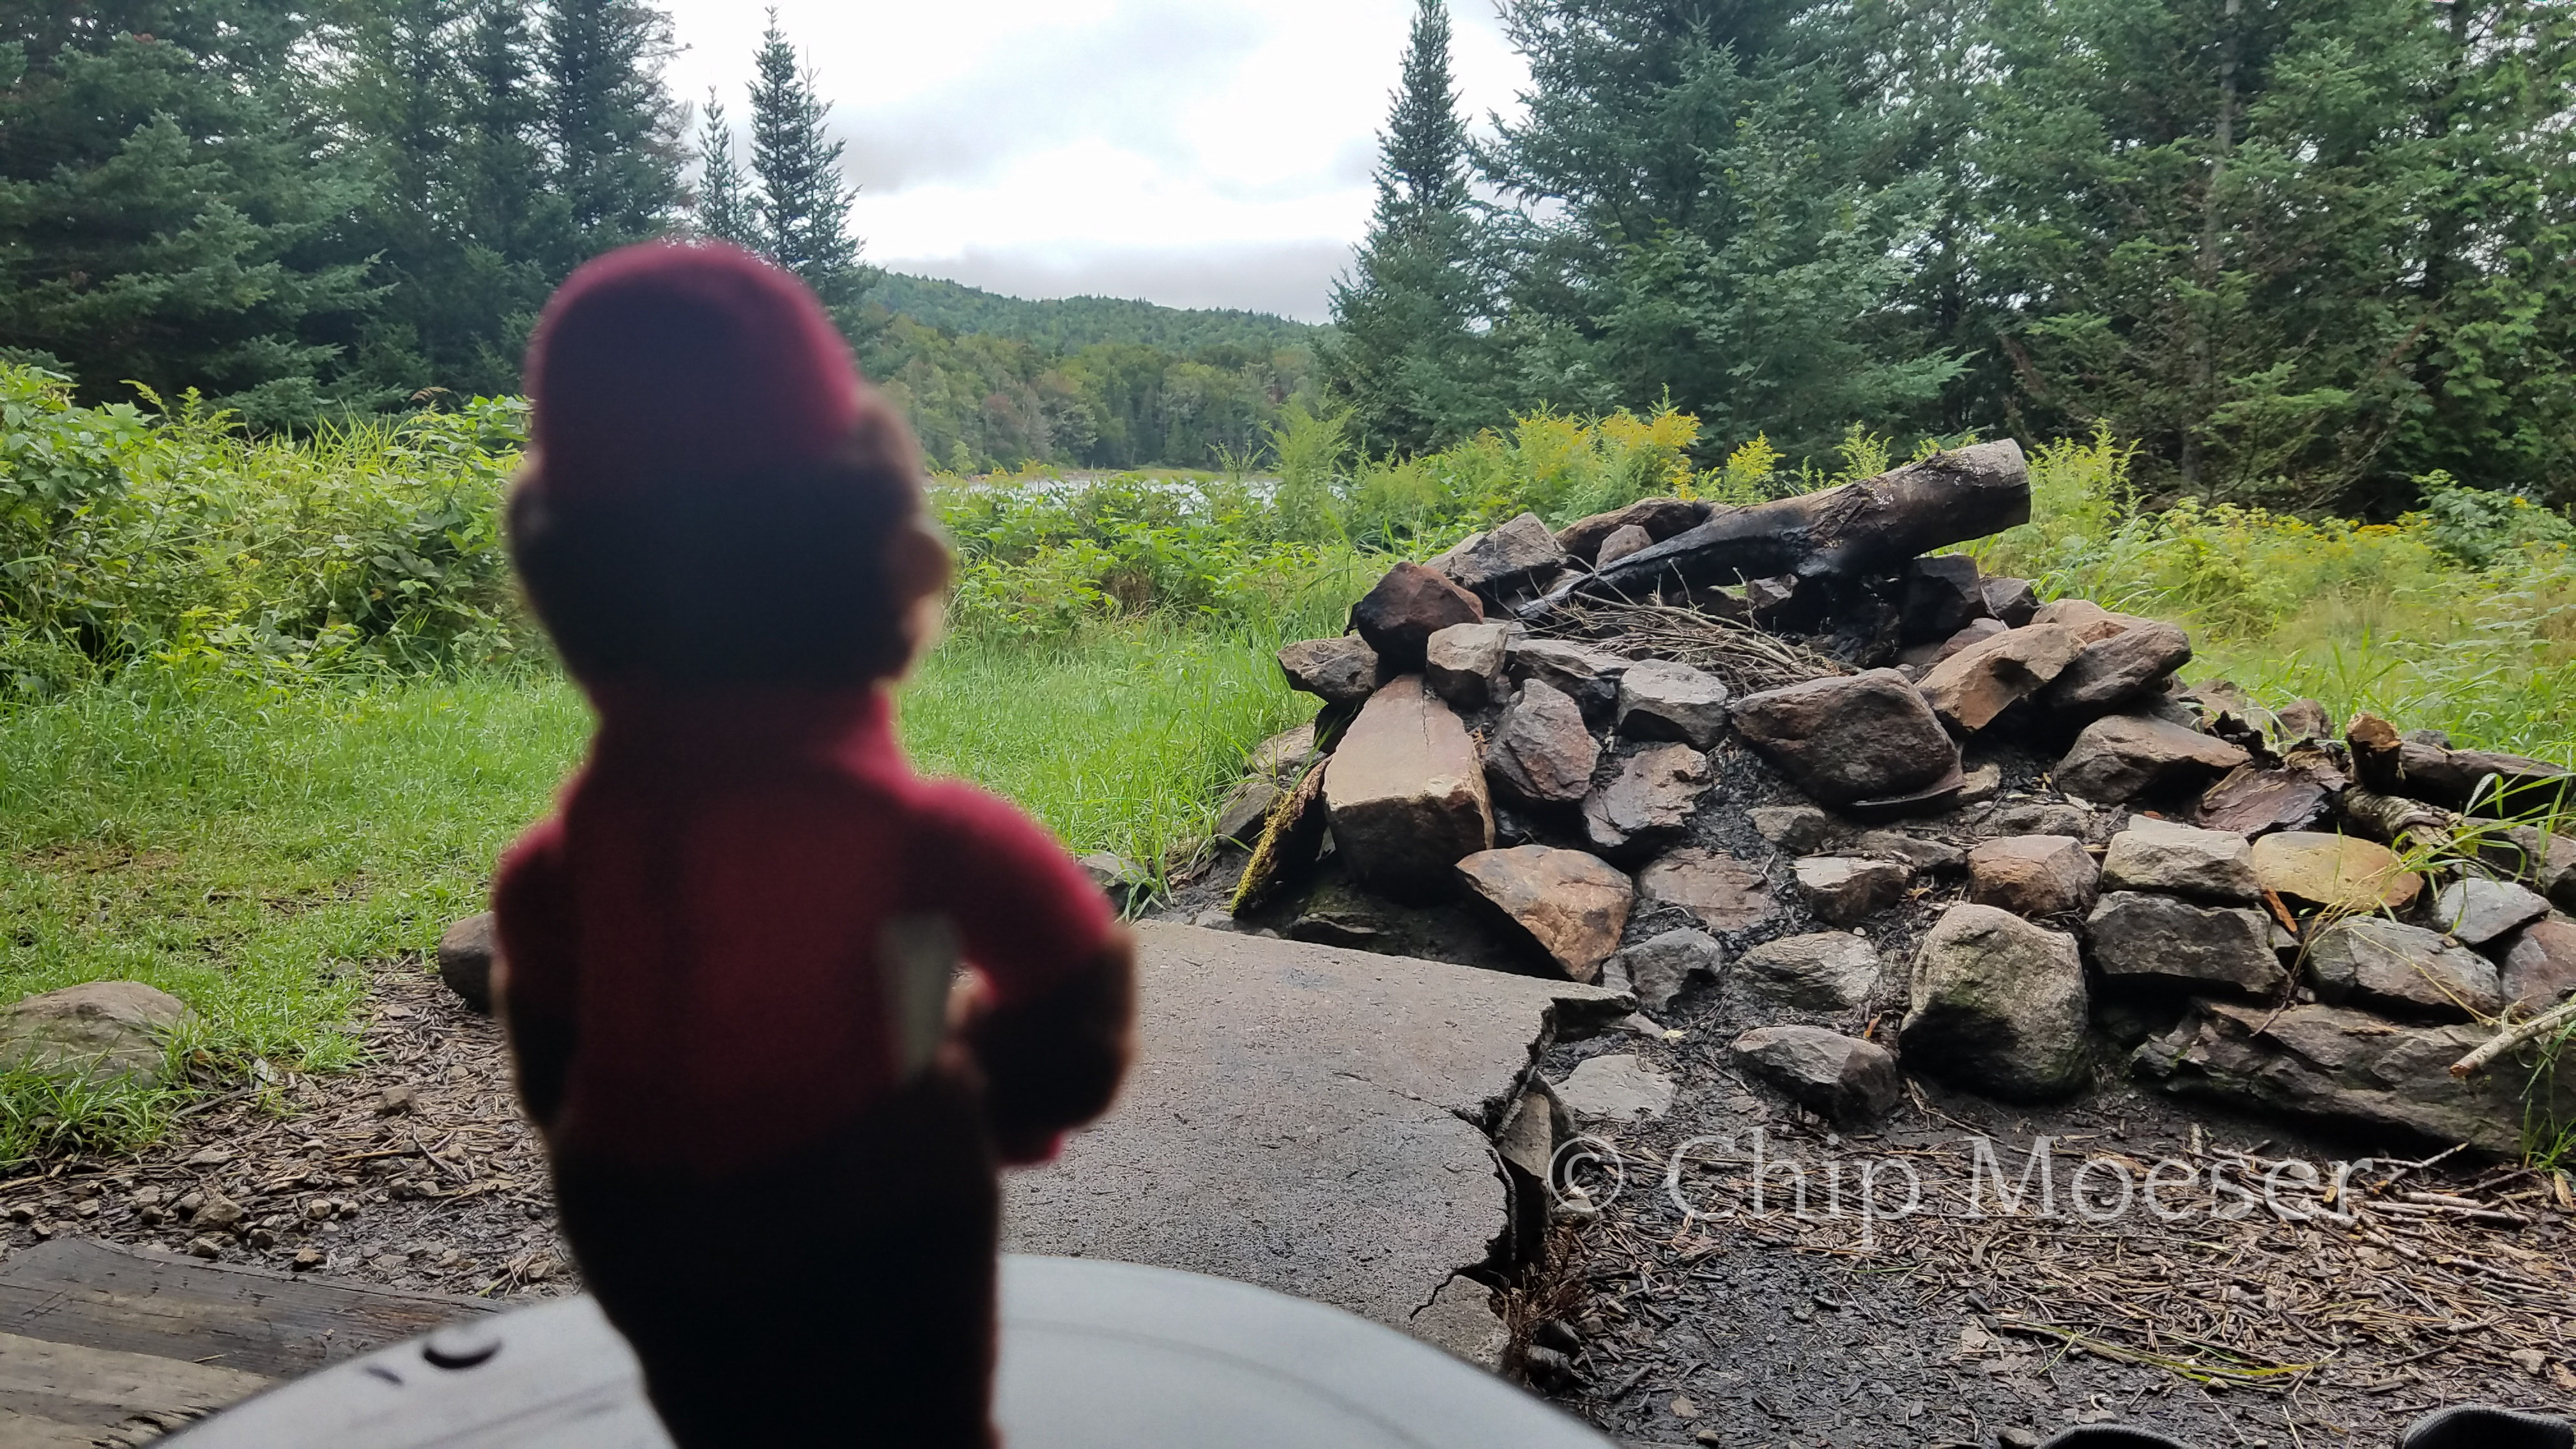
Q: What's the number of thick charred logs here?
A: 1